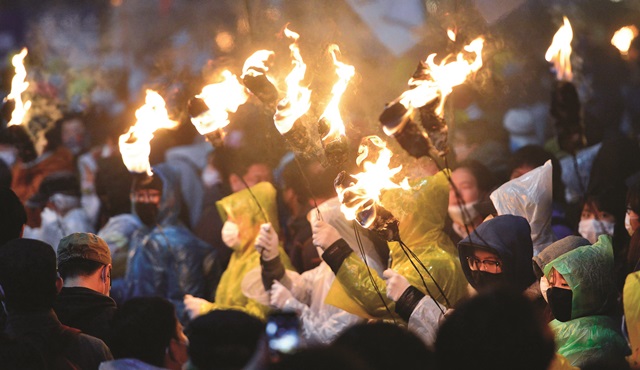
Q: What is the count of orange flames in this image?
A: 10